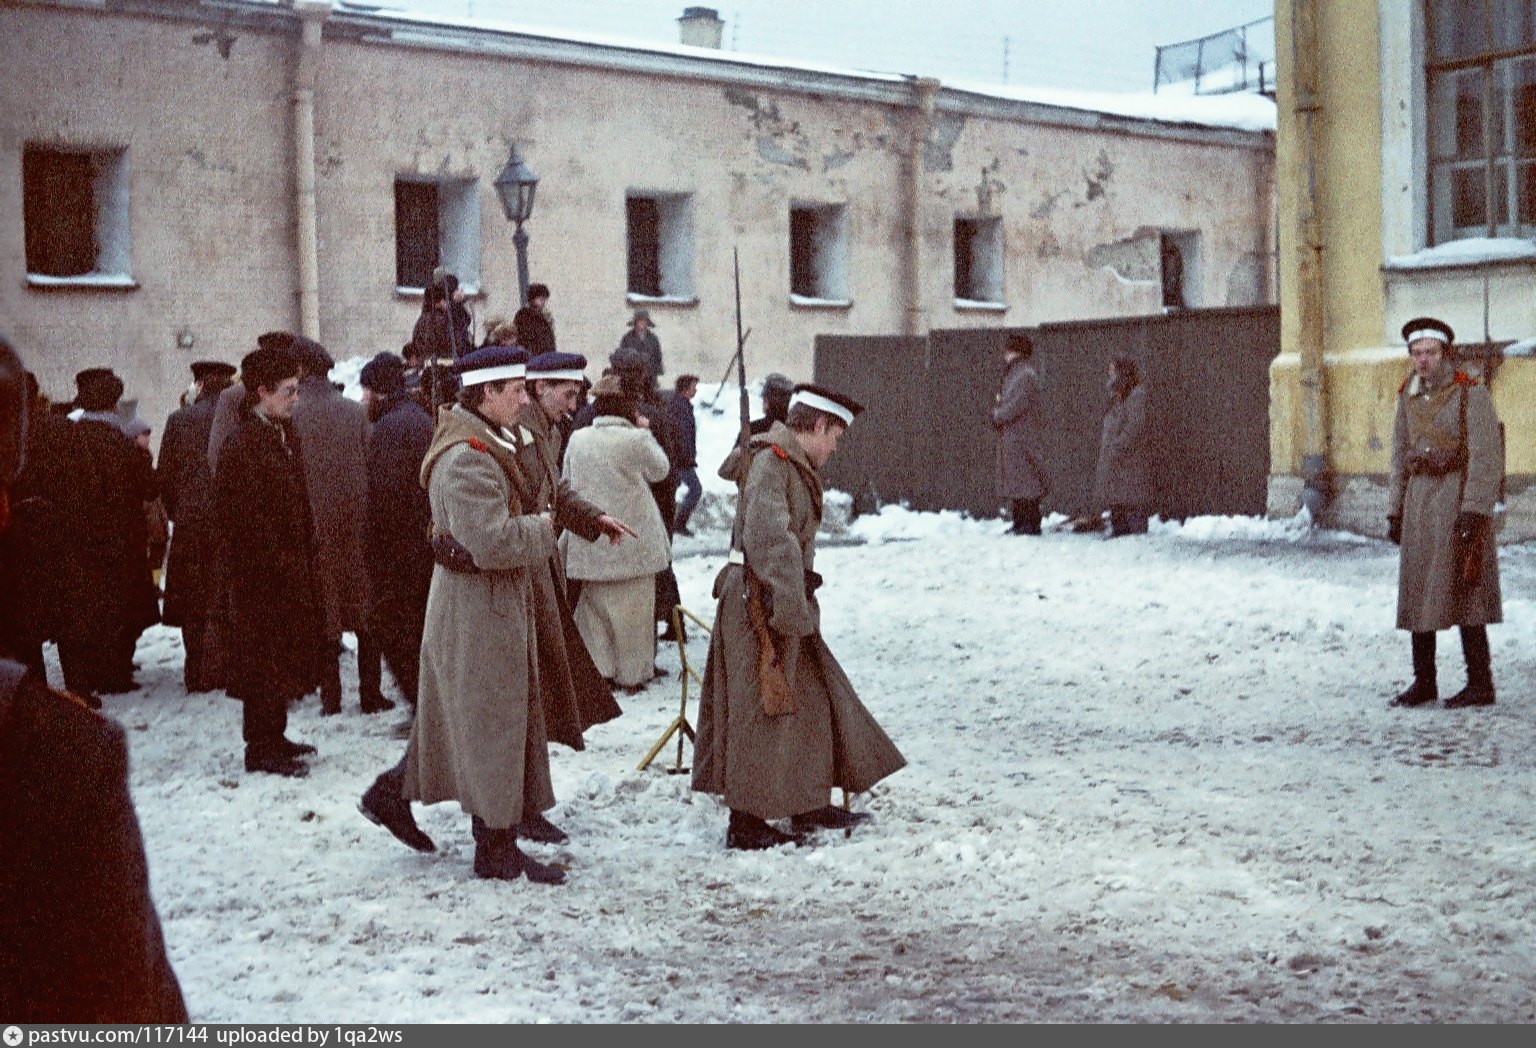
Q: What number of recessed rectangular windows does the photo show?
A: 6